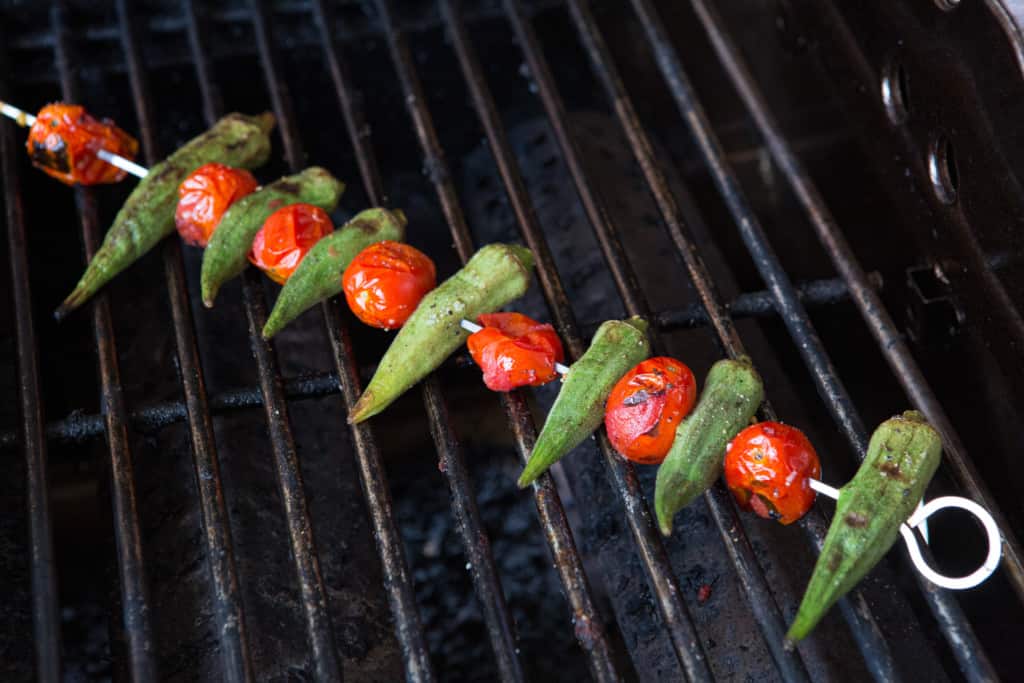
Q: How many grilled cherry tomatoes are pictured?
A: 7